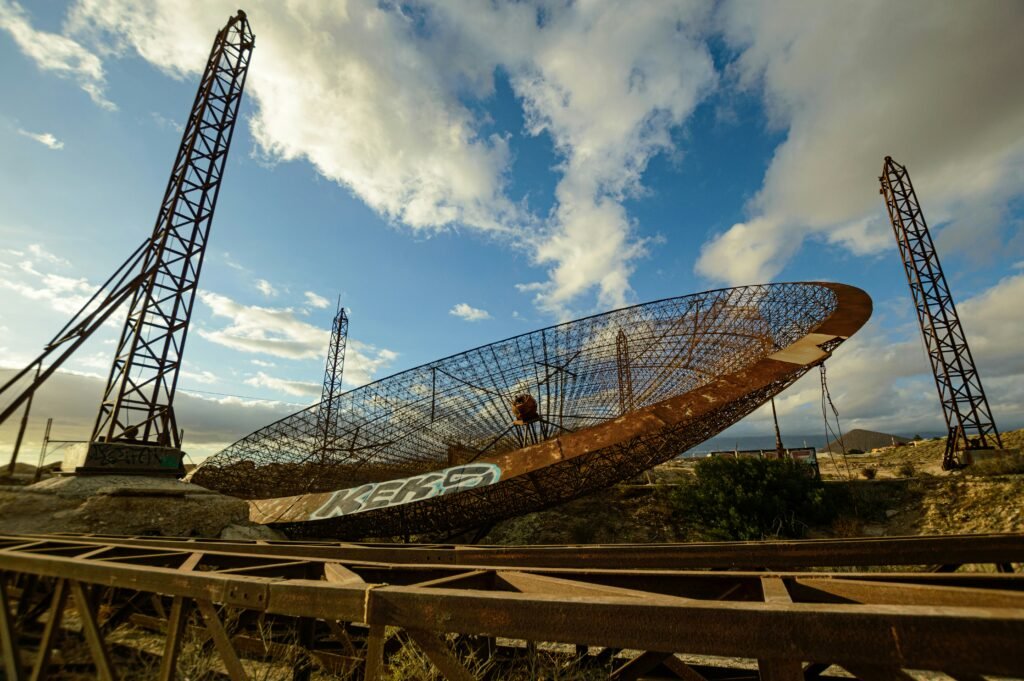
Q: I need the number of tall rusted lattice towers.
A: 4